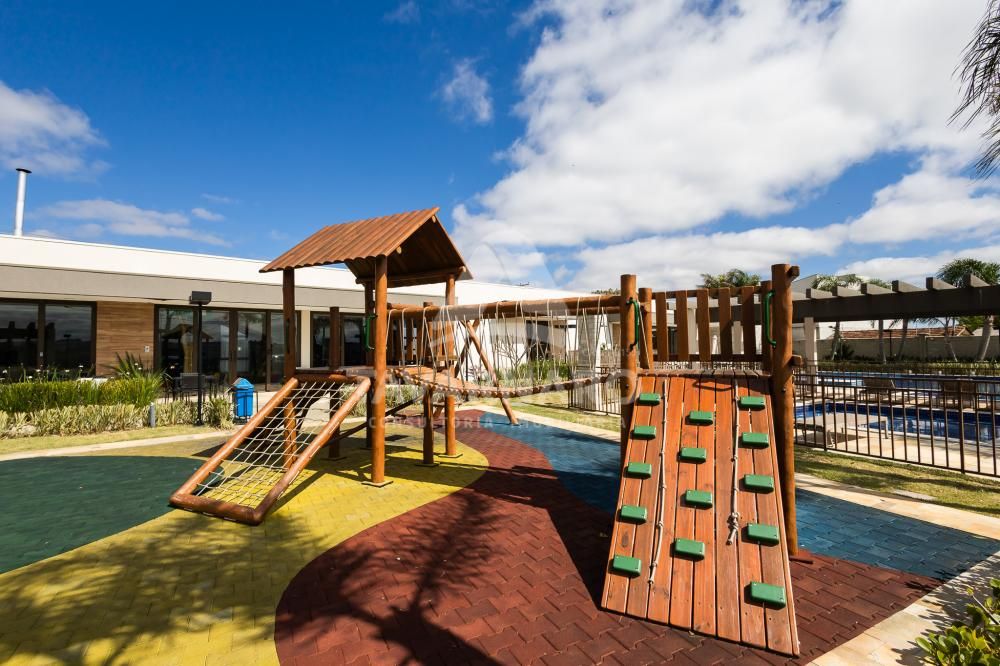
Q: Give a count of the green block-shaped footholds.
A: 14